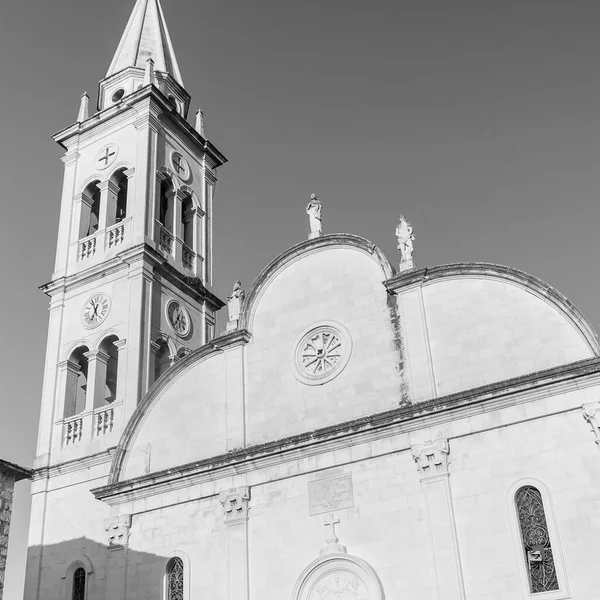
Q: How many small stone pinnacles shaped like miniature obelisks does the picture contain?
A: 3